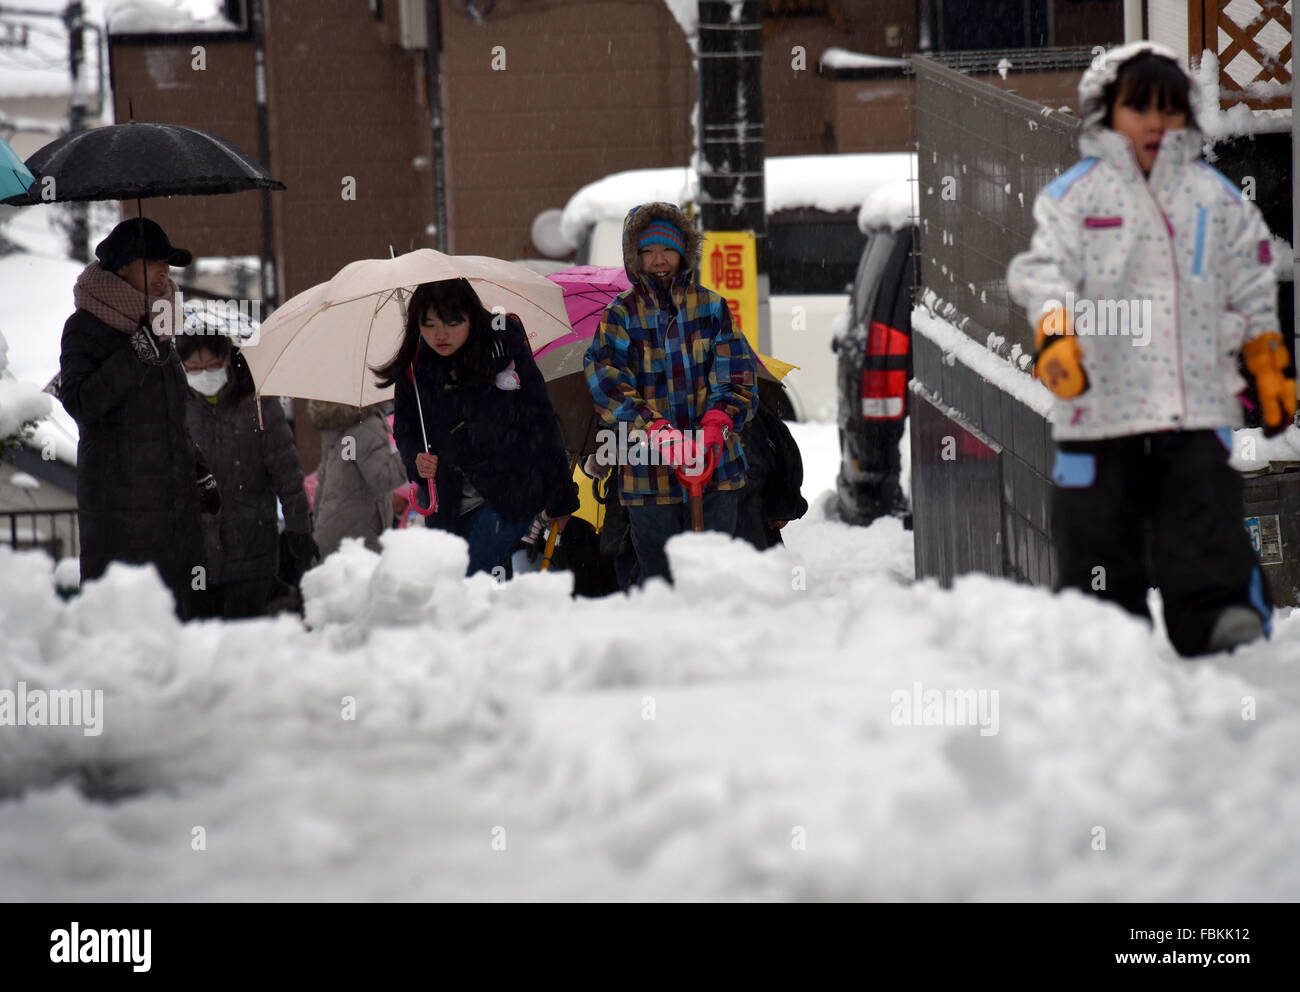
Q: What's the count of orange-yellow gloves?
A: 2